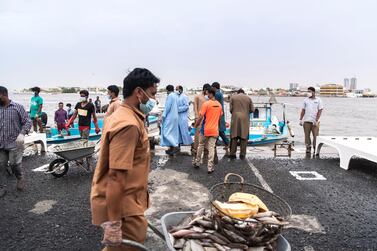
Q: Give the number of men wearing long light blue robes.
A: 2